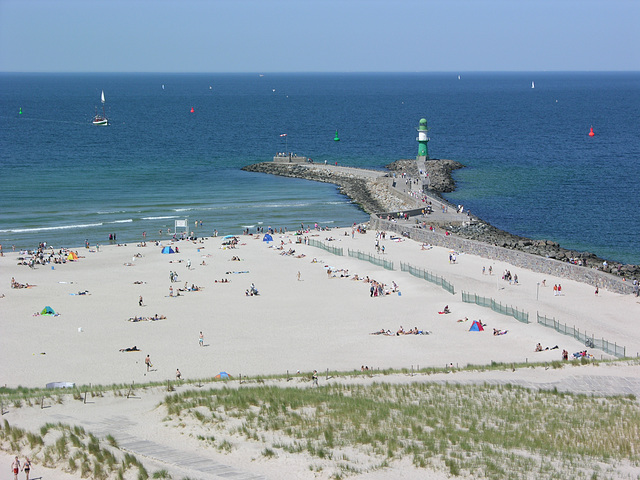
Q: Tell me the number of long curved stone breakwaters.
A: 1